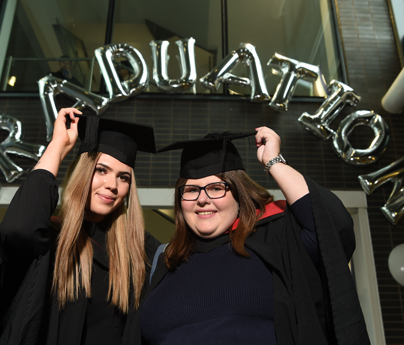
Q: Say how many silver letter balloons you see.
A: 9